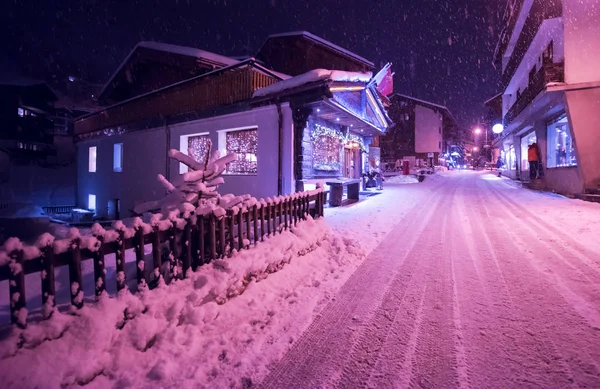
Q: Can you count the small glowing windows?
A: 3